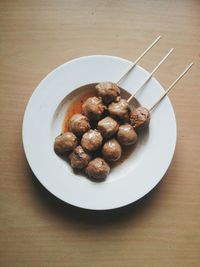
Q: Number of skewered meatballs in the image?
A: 12